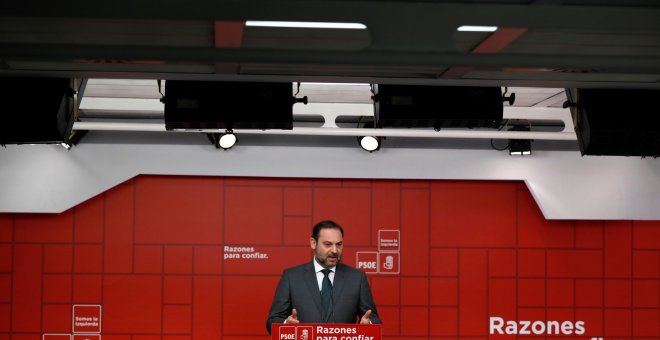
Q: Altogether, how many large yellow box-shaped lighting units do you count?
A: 0